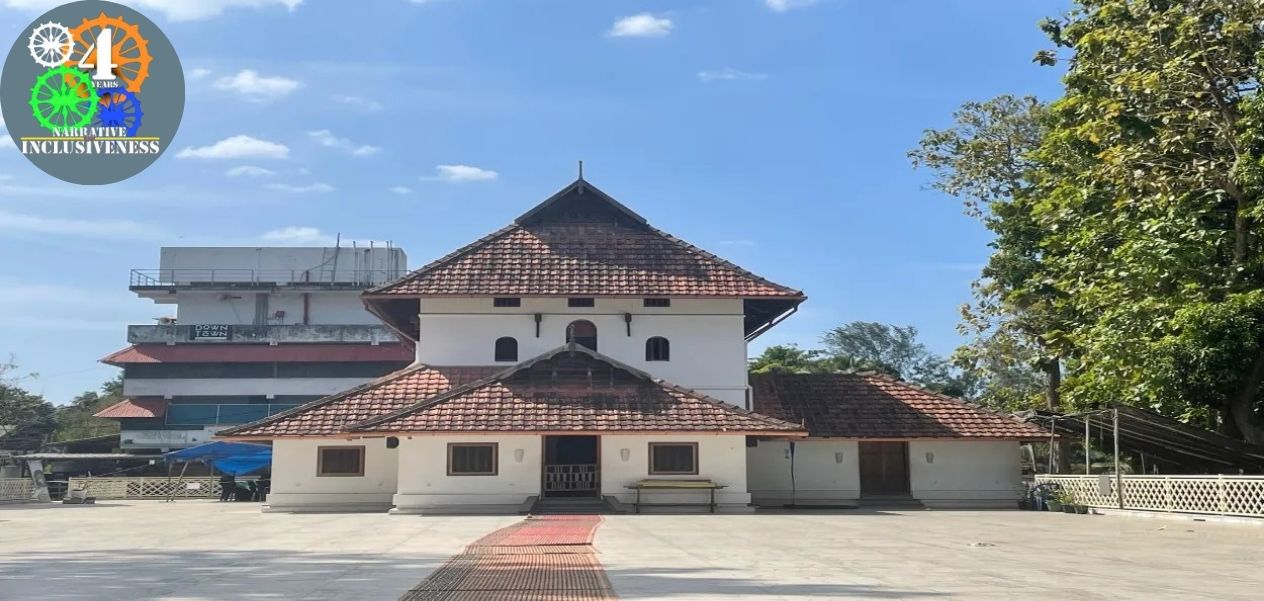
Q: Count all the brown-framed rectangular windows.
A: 3